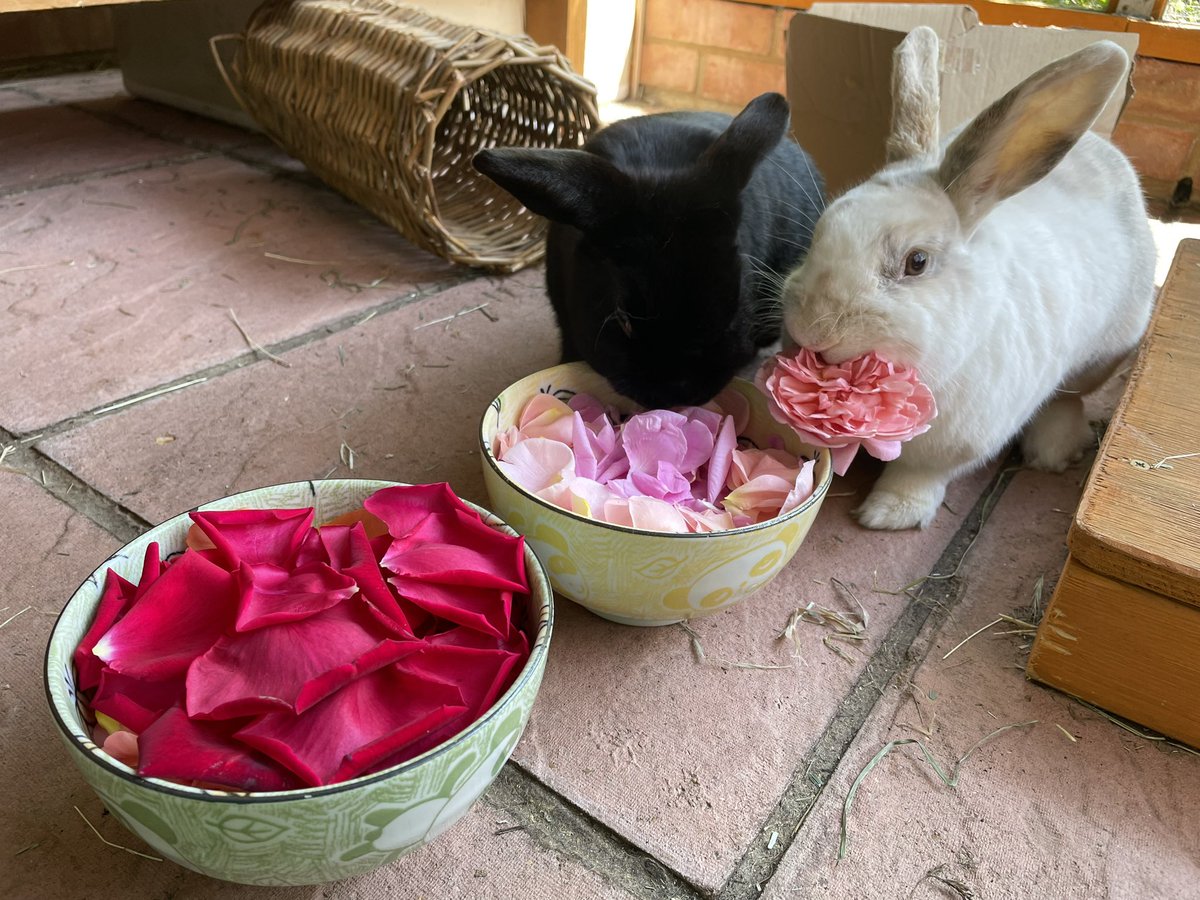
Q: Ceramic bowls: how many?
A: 2